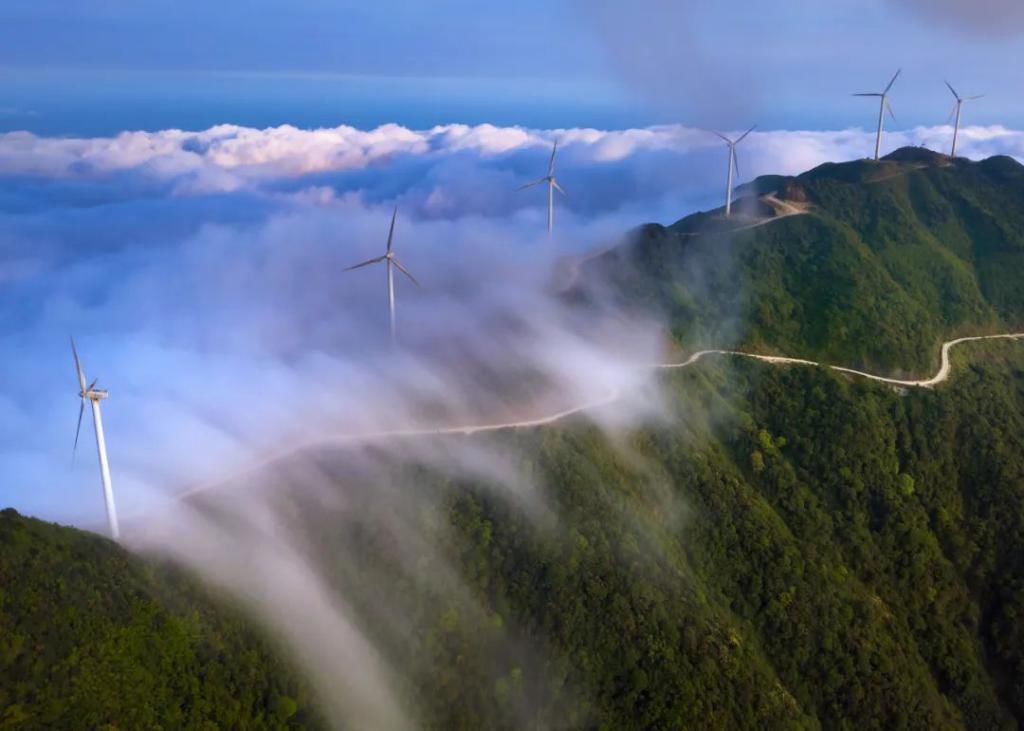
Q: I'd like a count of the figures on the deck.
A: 0